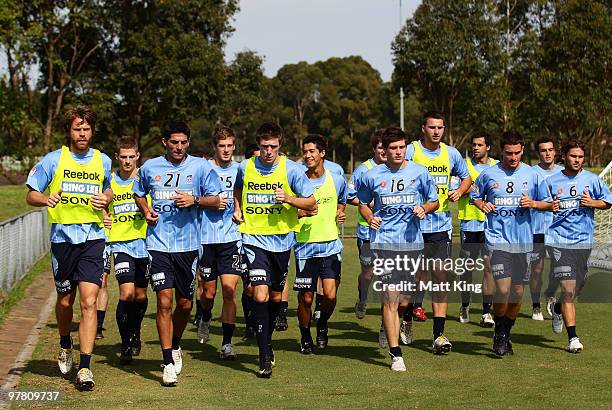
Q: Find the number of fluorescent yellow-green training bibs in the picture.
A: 7